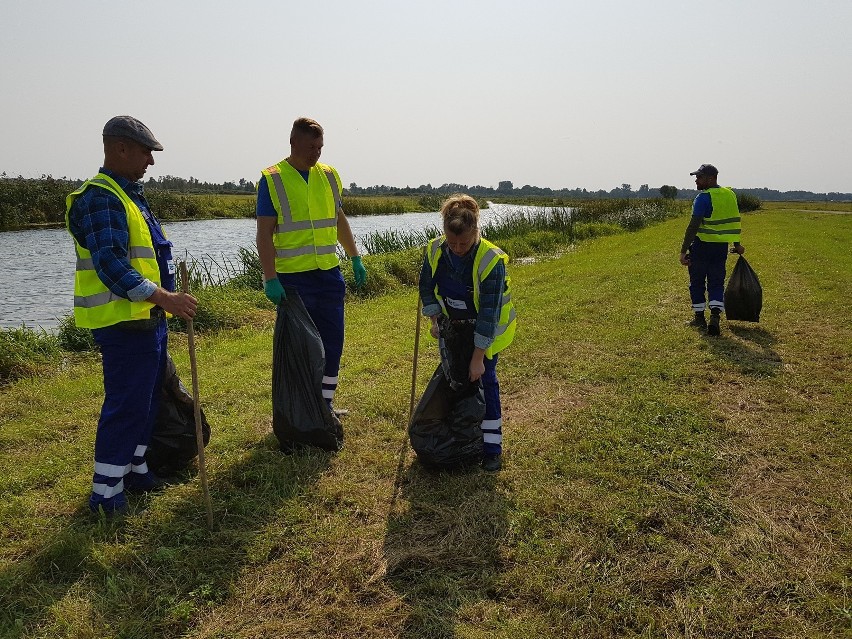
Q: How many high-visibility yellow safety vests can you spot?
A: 4